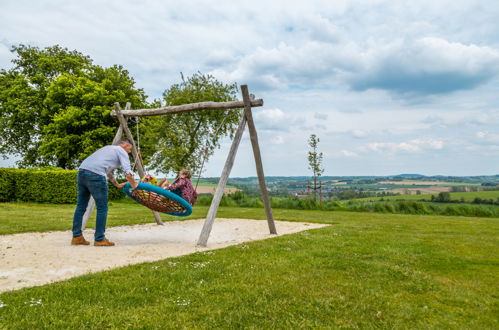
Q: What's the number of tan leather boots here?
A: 2